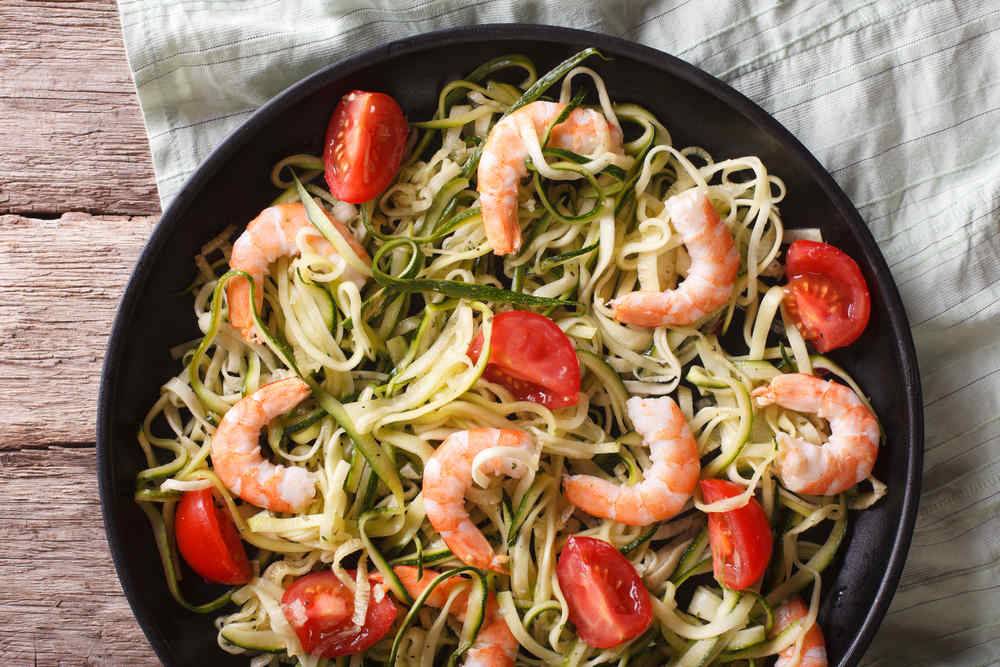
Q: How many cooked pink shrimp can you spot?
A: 9